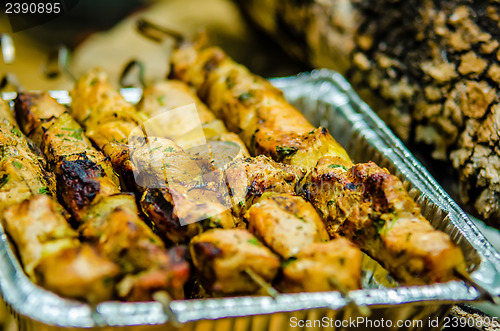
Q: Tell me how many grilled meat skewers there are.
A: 5